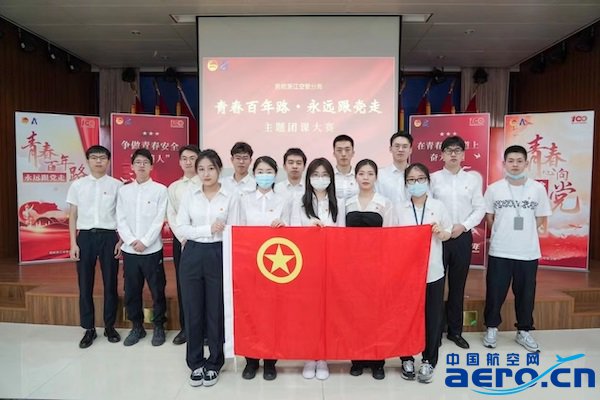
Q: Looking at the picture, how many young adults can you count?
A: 14